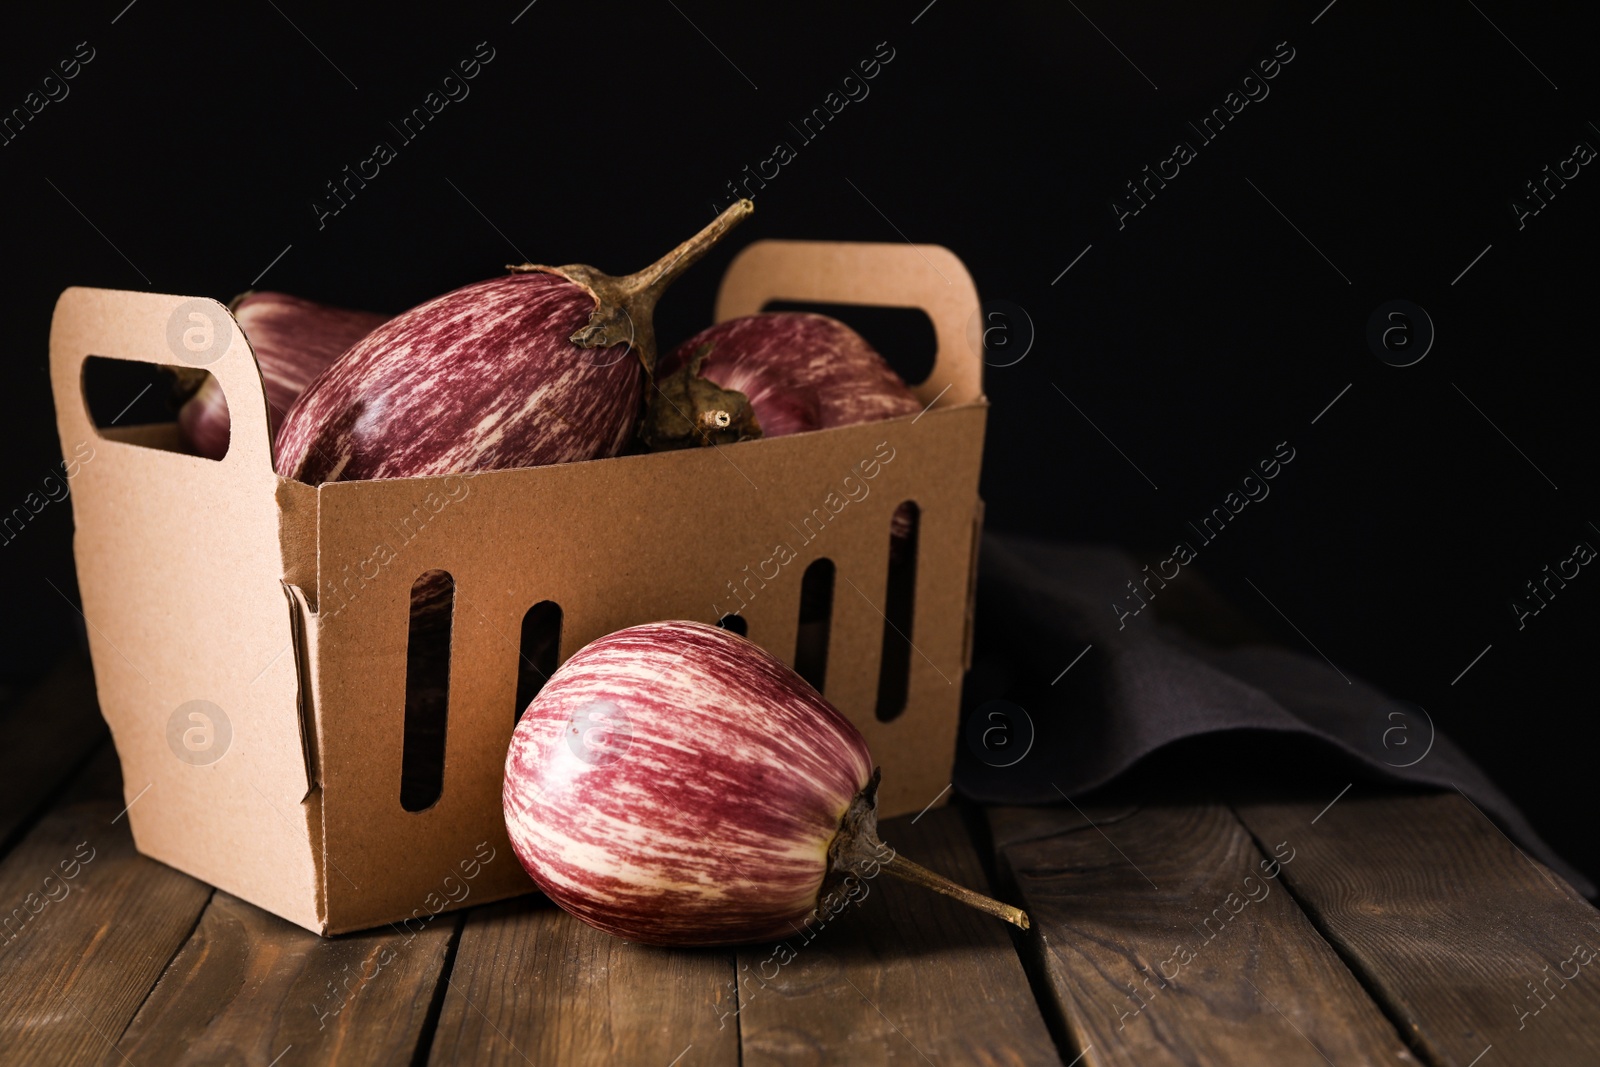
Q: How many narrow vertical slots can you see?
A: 5